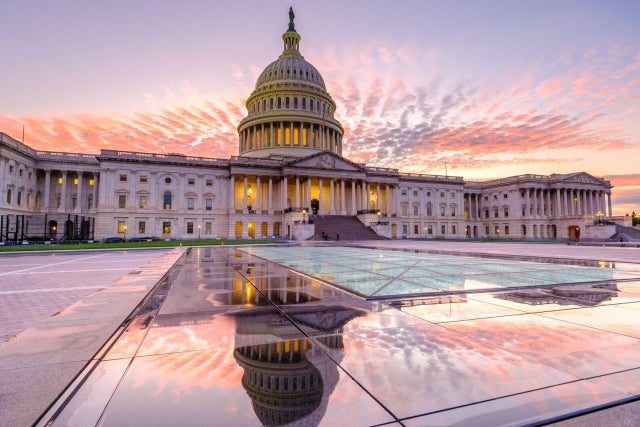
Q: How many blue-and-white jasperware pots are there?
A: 0